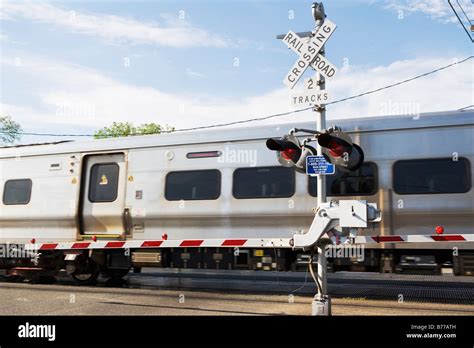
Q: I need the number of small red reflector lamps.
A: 4